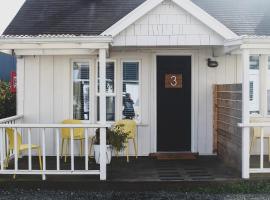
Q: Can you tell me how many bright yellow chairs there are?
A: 3